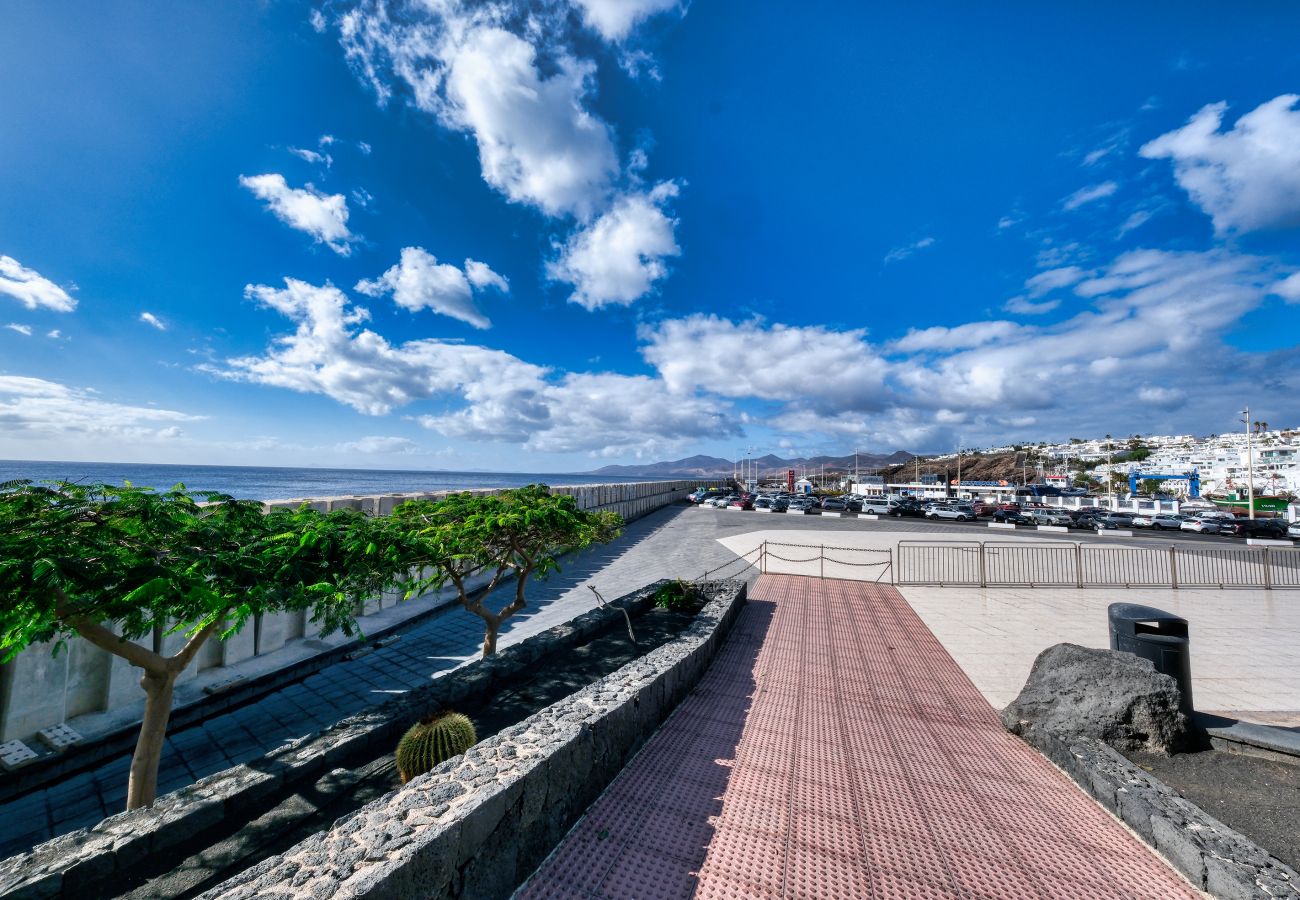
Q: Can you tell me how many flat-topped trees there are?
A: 2